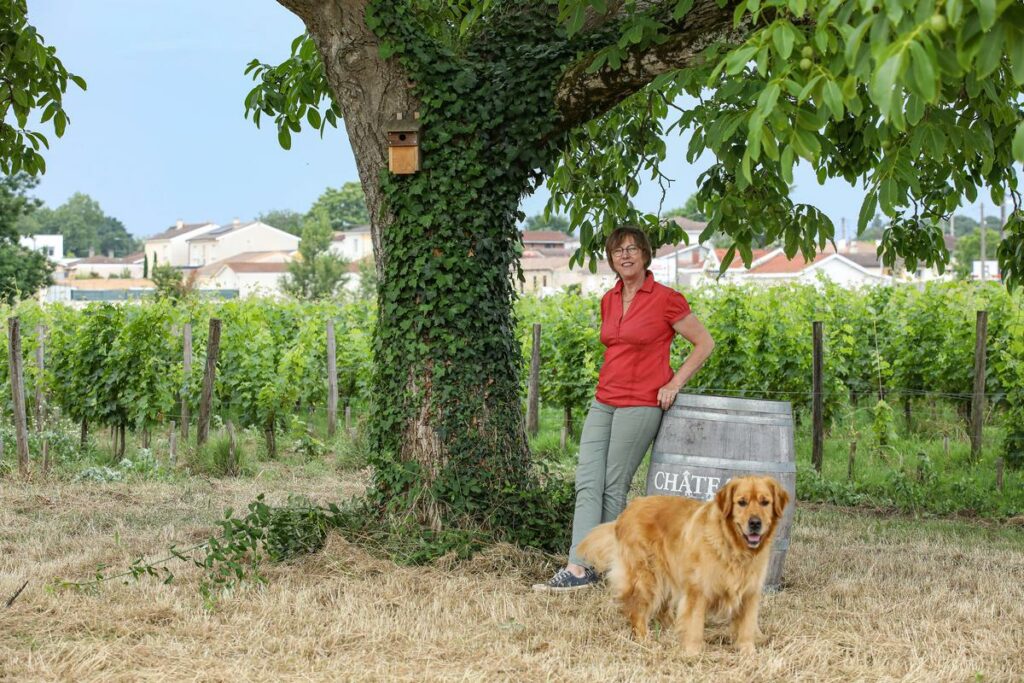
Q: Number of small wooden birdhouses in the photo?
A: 1